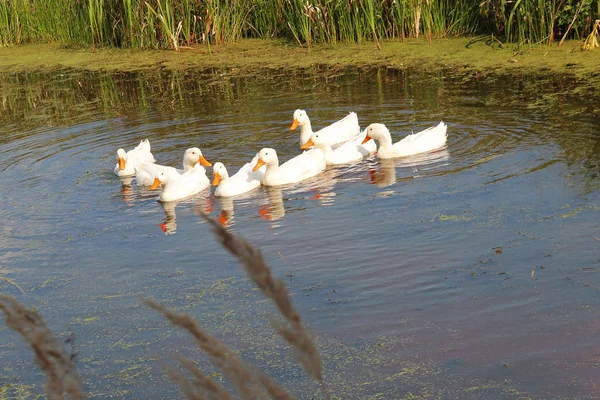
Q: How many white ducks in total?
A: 8